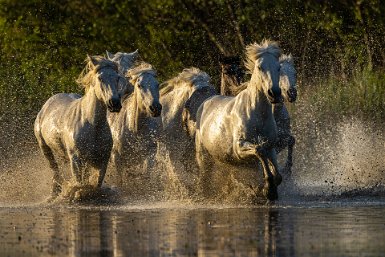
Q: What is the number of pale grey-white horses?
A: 6